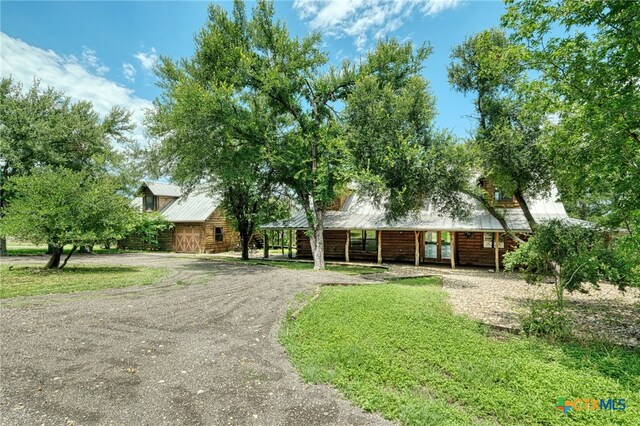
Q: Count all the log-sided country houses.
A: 2